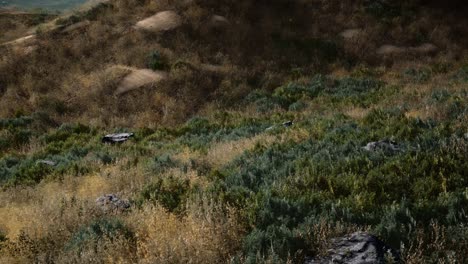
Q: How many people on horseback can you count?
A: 0